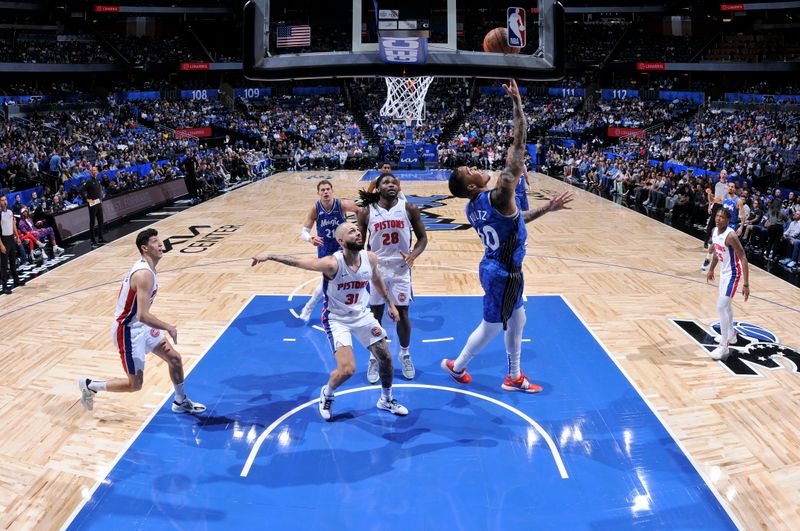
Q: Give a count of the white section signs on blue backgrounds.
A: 4